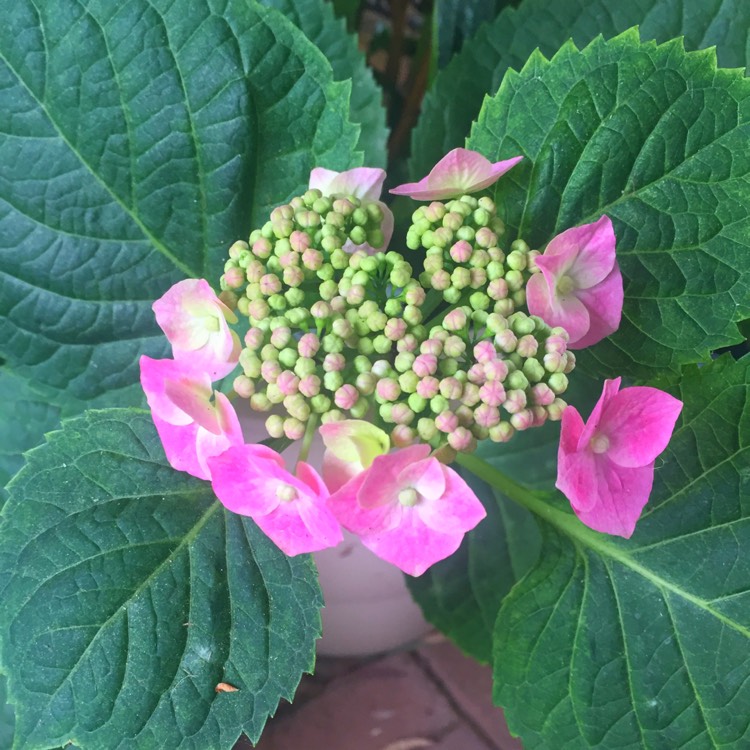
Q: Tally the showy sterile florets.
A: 9